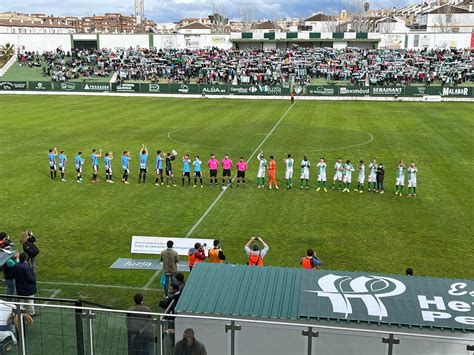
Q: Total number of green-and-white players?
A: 10